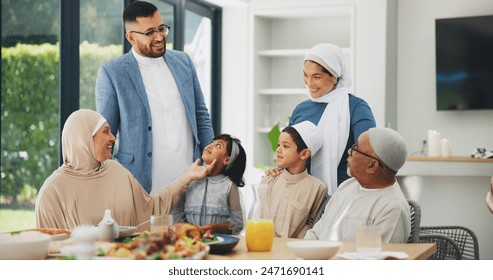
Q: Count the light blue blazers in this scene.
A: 1